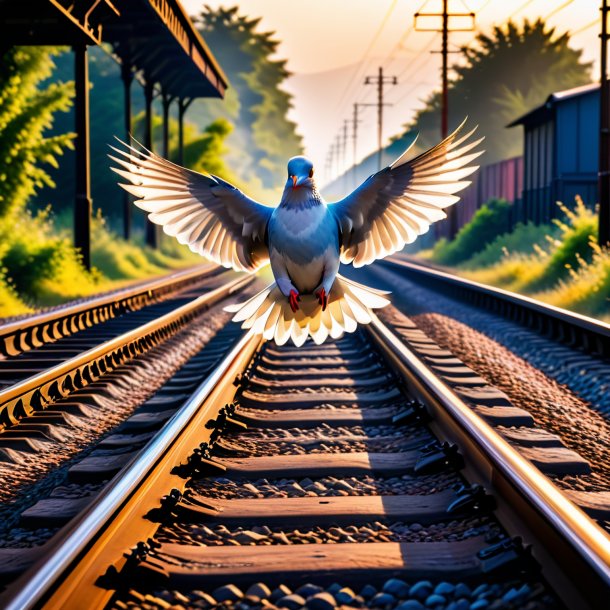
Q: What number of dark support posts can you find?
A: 5